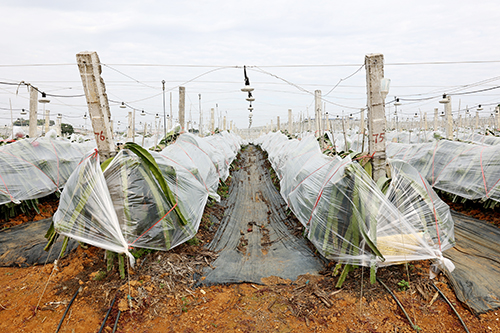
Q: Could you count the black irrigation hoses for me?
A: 5